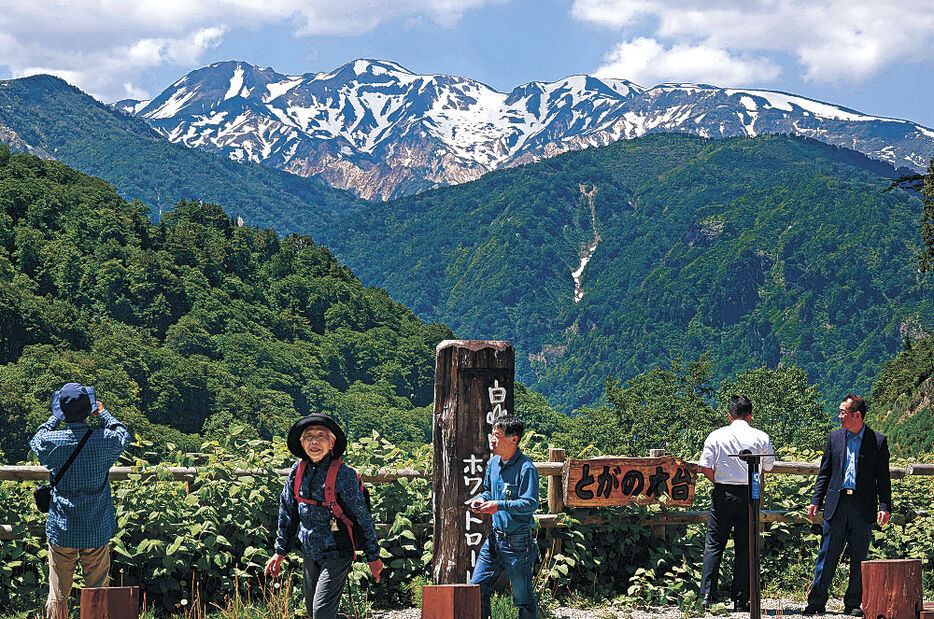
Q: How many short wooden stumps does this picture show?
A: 3